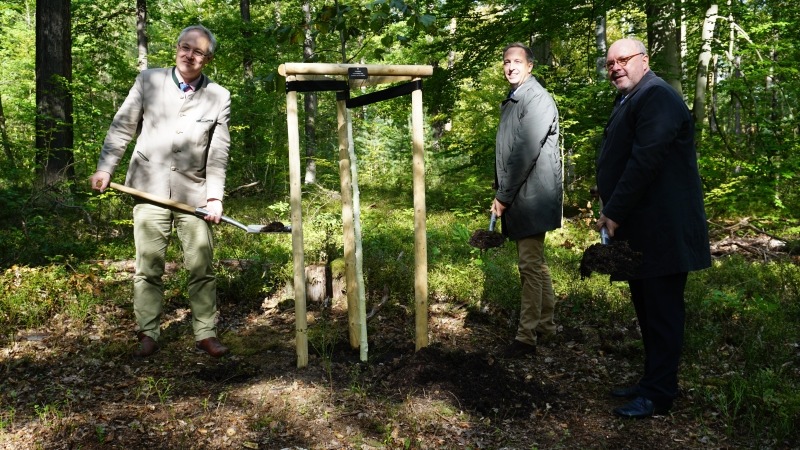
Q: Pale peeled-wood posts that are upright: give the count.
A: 3